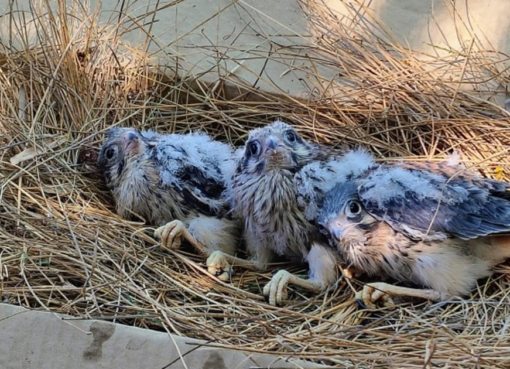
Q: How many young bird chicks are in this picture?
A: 3